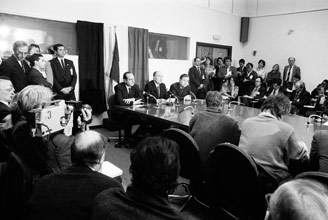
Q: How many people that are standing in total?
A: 13